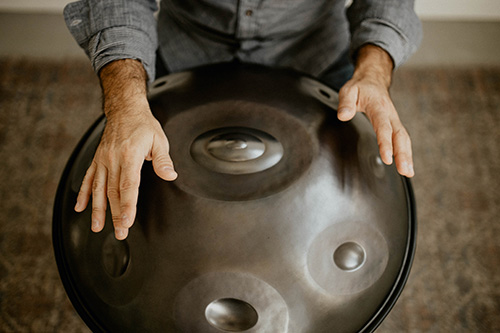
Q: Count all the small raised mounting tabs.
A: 2